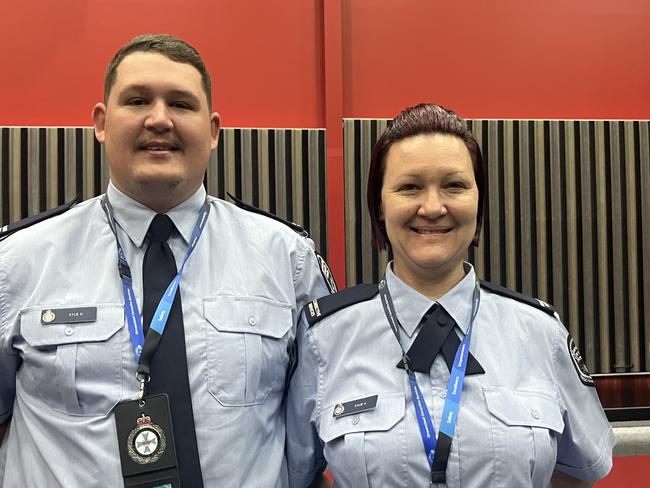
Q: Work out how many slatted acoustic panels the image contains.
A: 2